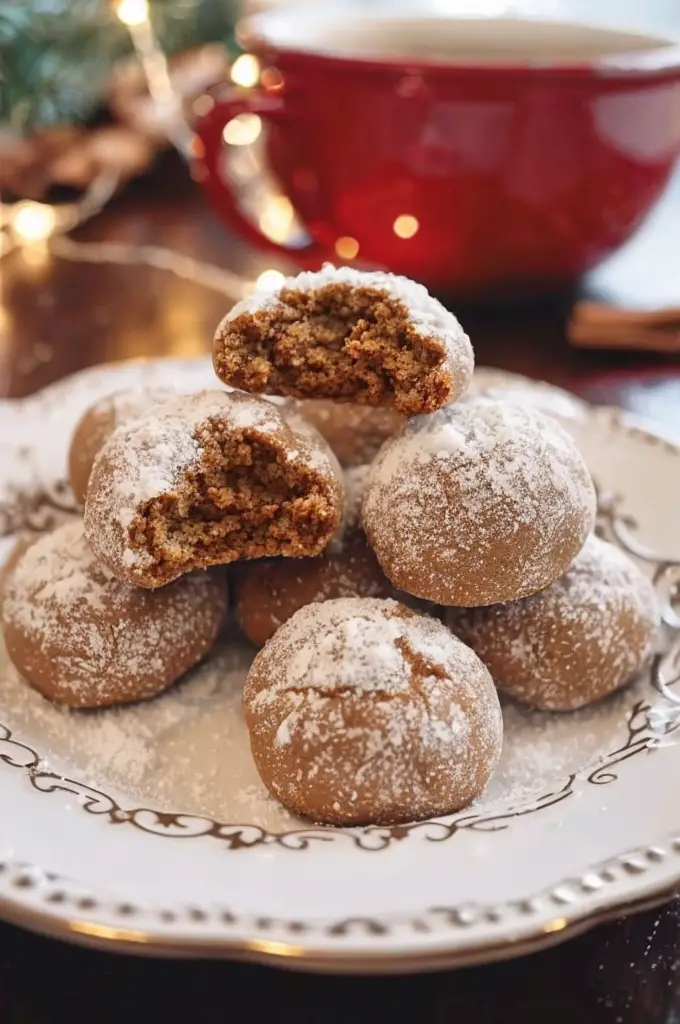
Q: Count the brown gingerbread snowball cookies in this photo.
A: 9